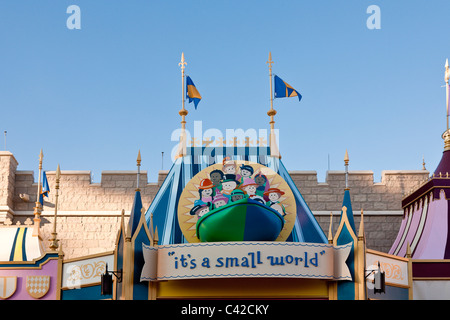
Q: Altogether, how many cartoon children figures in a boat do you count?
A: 13